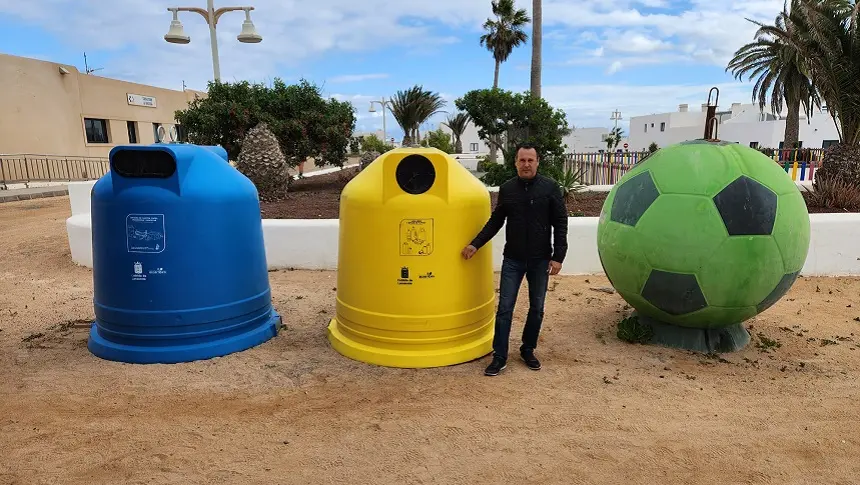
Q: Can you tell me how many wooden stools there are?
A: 0